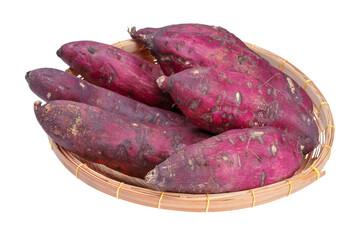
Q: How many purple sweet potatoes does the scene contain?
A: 6